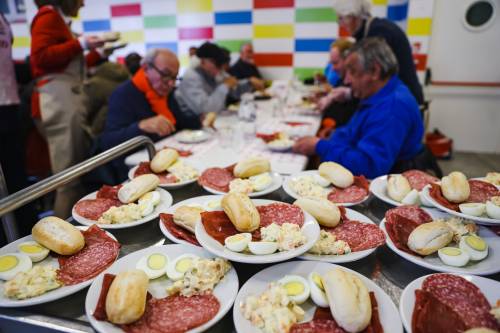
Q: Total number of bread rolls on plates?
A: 13